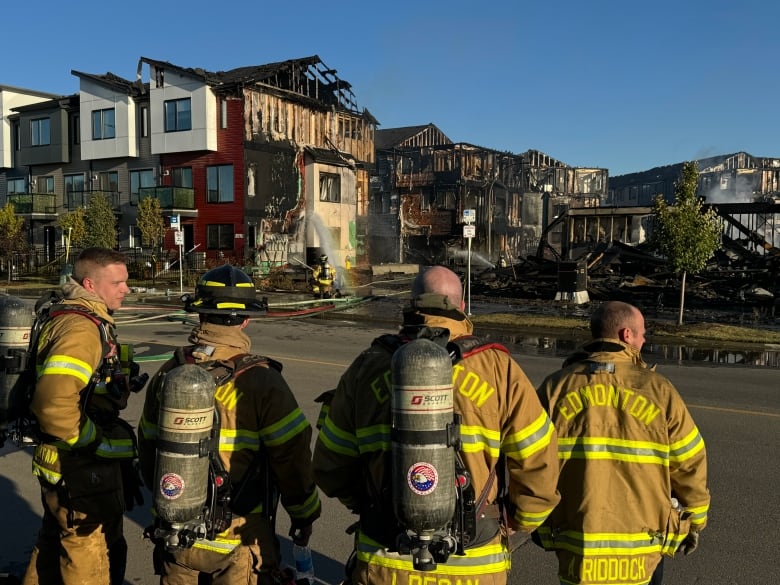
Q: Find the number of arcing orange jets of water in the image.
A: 0